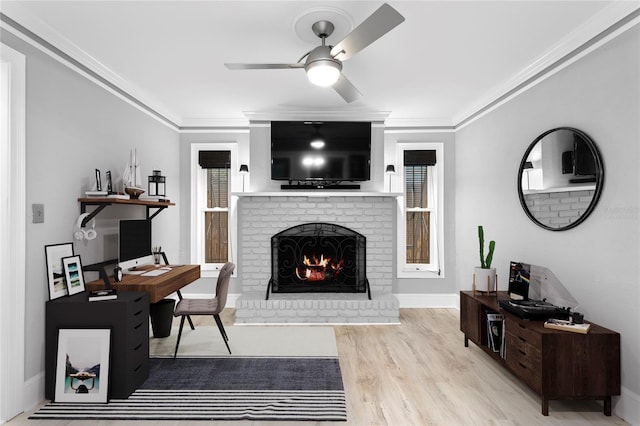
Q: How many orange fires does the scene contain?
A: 1